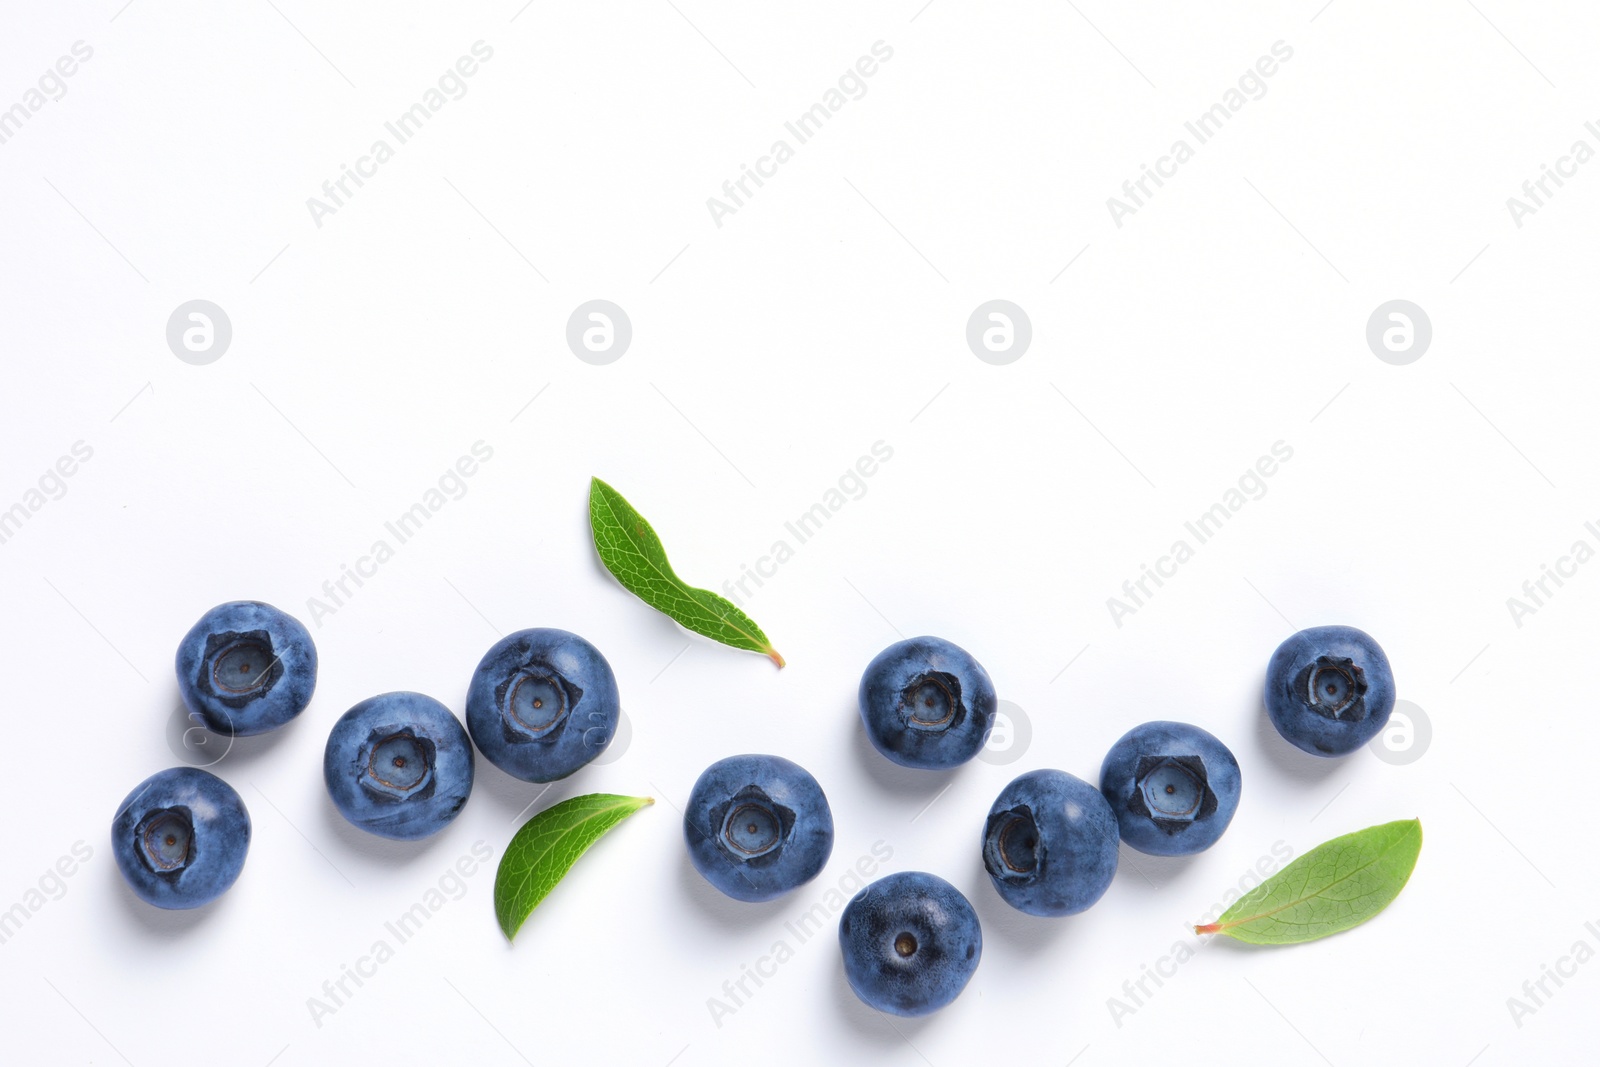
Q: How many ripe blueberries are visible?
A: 10